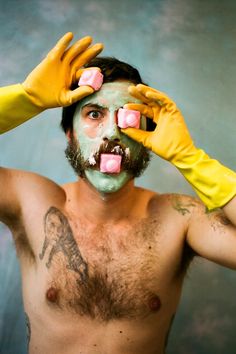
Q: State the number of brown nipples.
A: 2